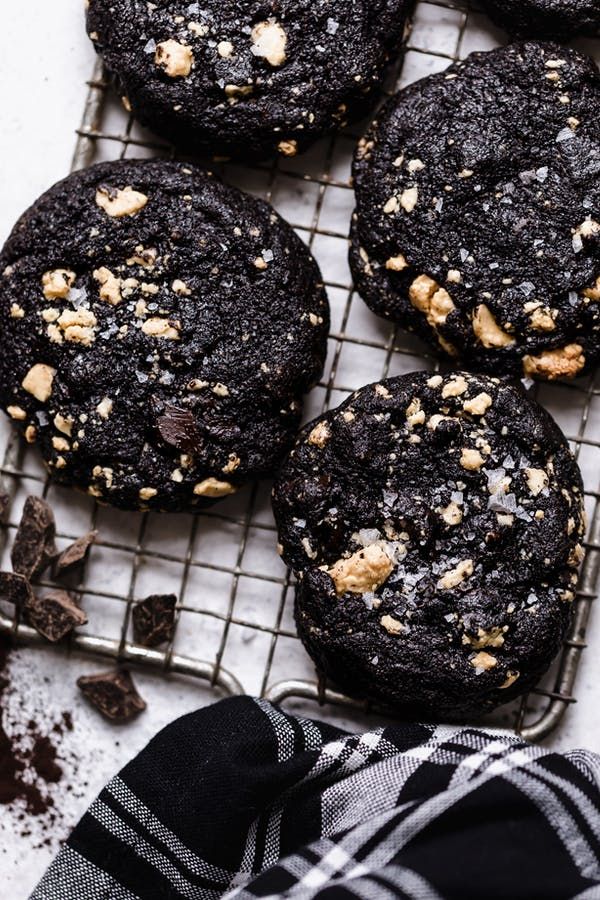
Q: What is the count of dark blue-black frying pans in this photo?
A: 0